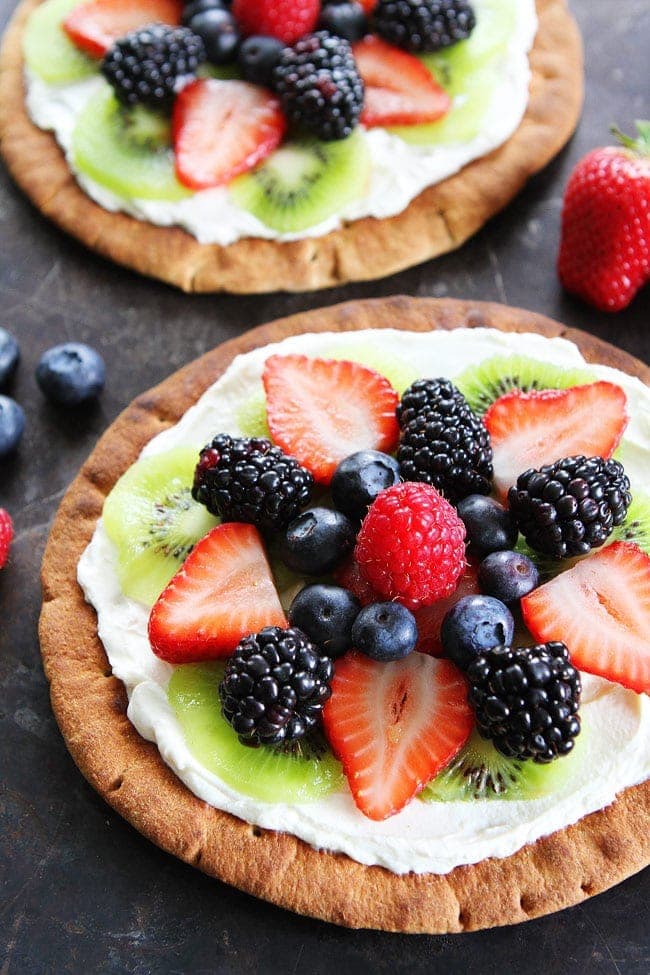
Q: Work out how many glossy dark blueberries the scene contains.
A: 14